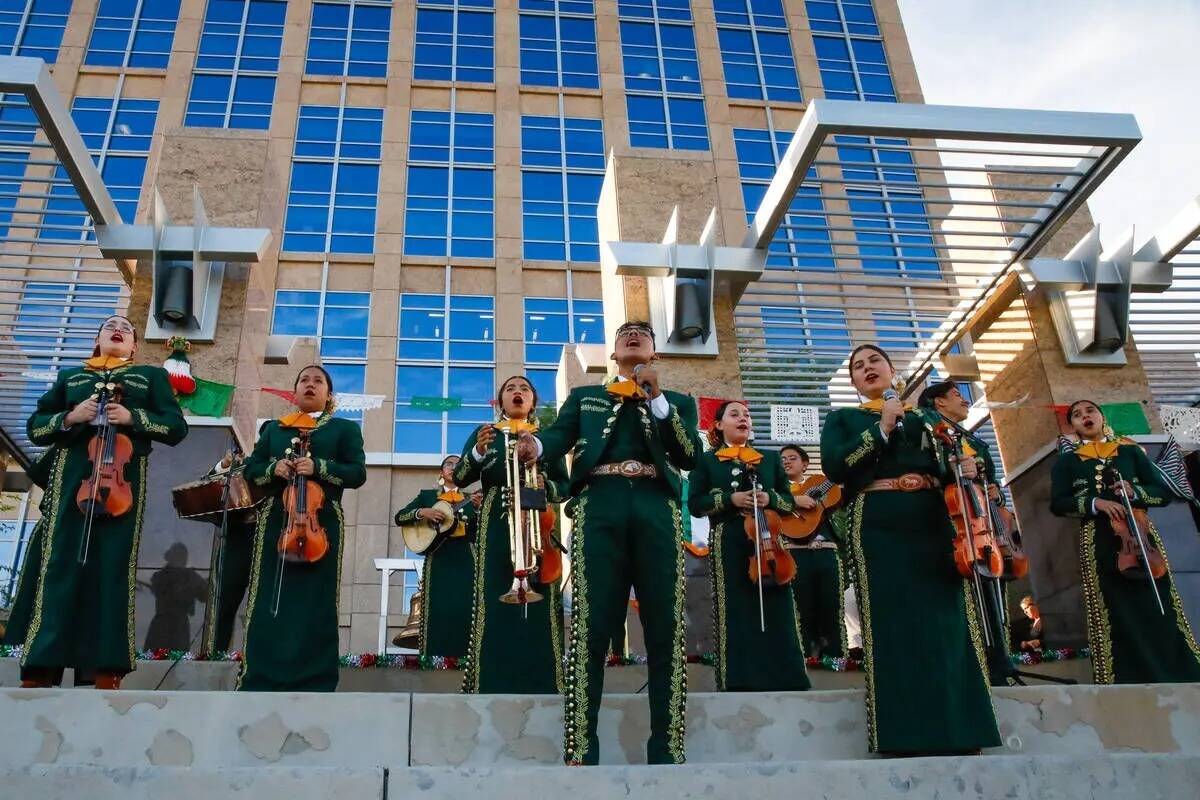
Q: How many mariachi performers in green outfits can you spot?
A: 11